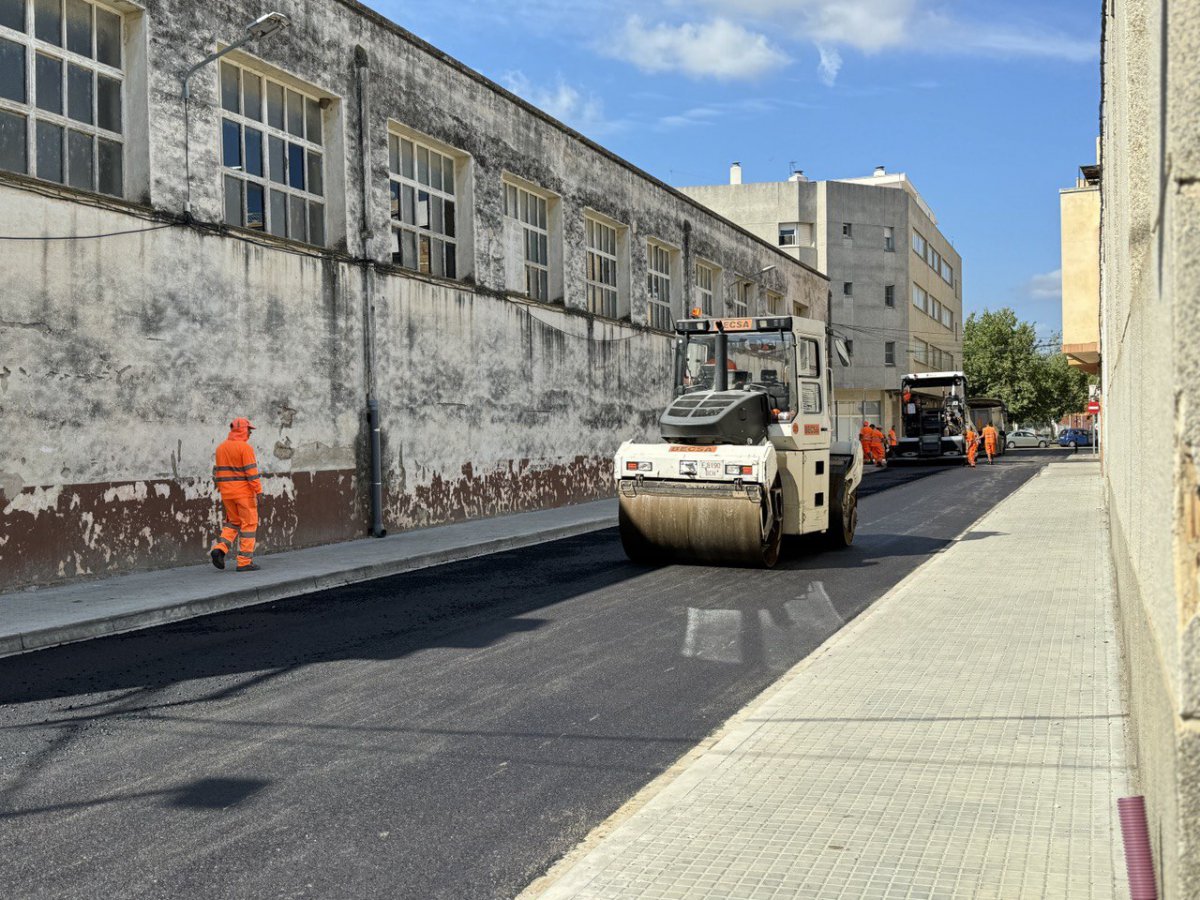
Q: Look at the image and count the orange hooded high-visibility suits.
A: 1